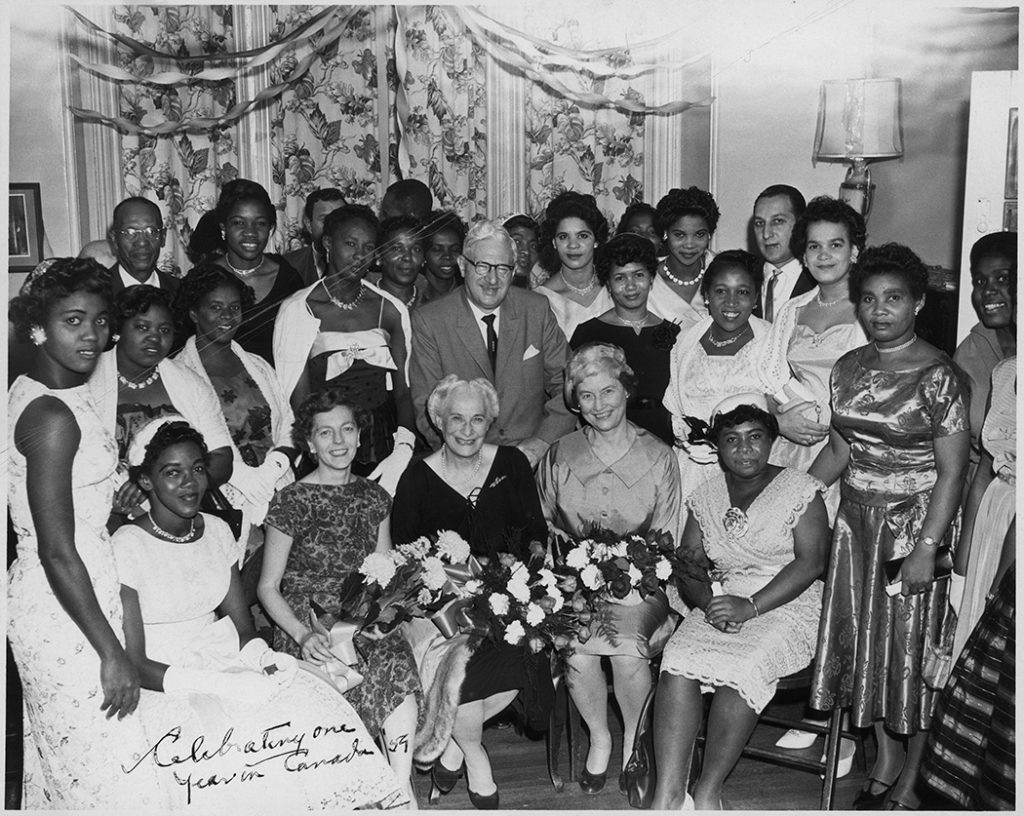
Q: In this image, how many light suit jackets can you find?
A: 1